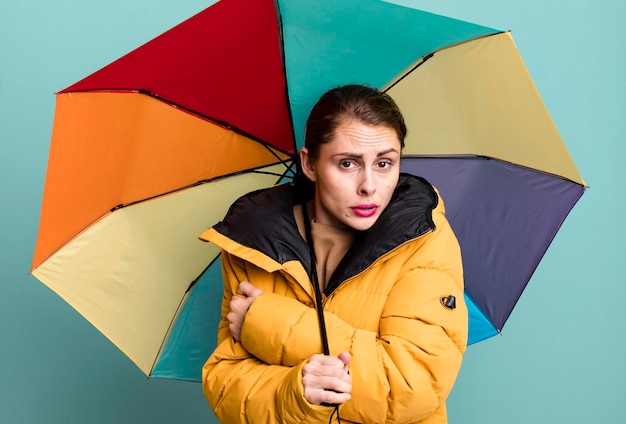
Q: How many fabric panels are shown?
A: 8